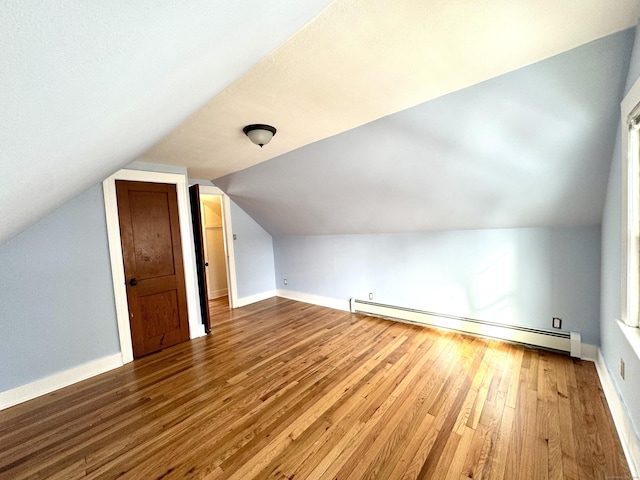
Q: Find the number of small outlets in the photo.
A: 4